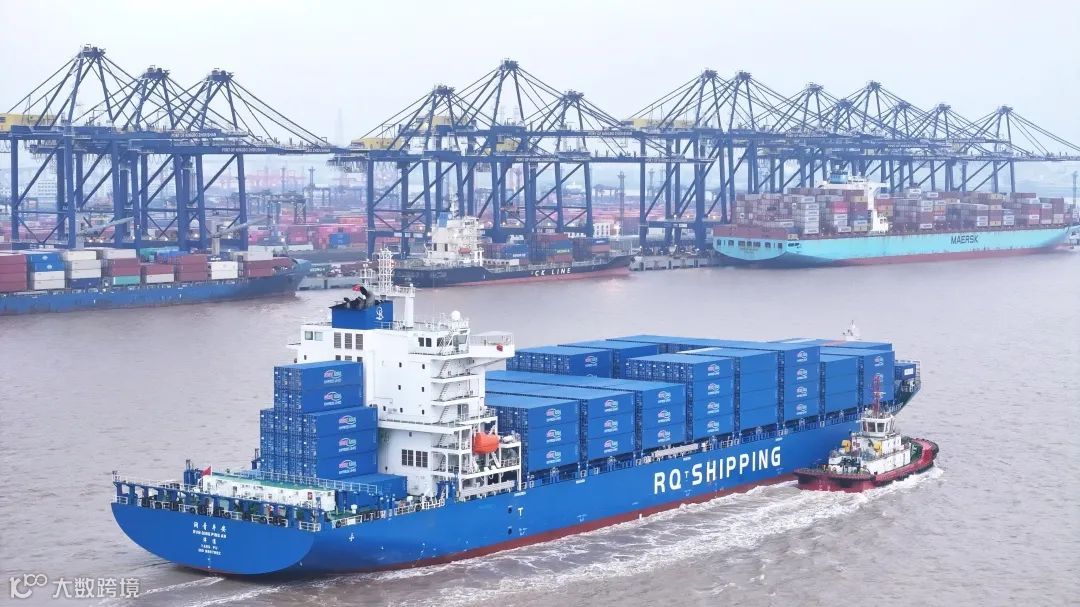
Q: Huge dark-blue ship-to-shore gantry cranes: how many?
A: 14